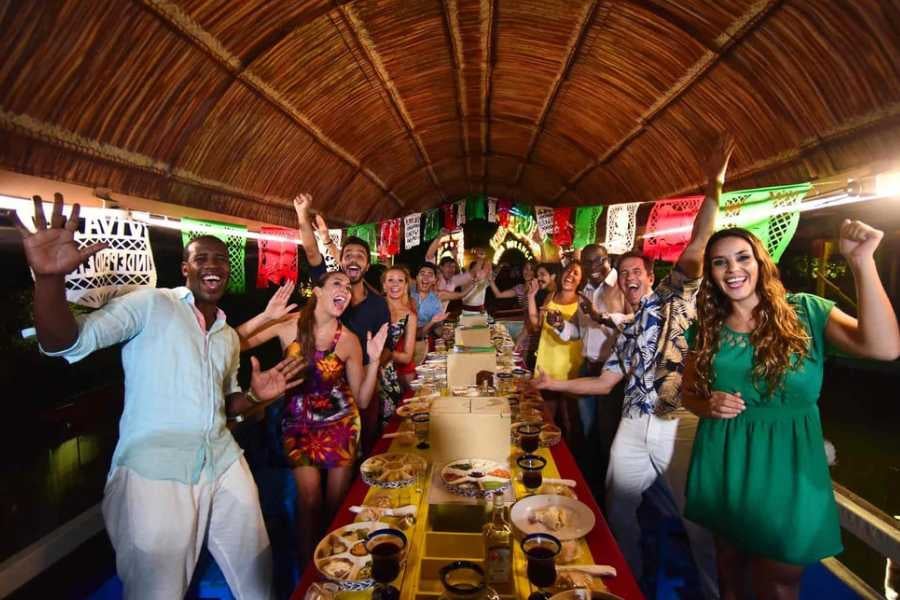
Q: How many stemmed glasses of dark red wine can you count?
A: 4